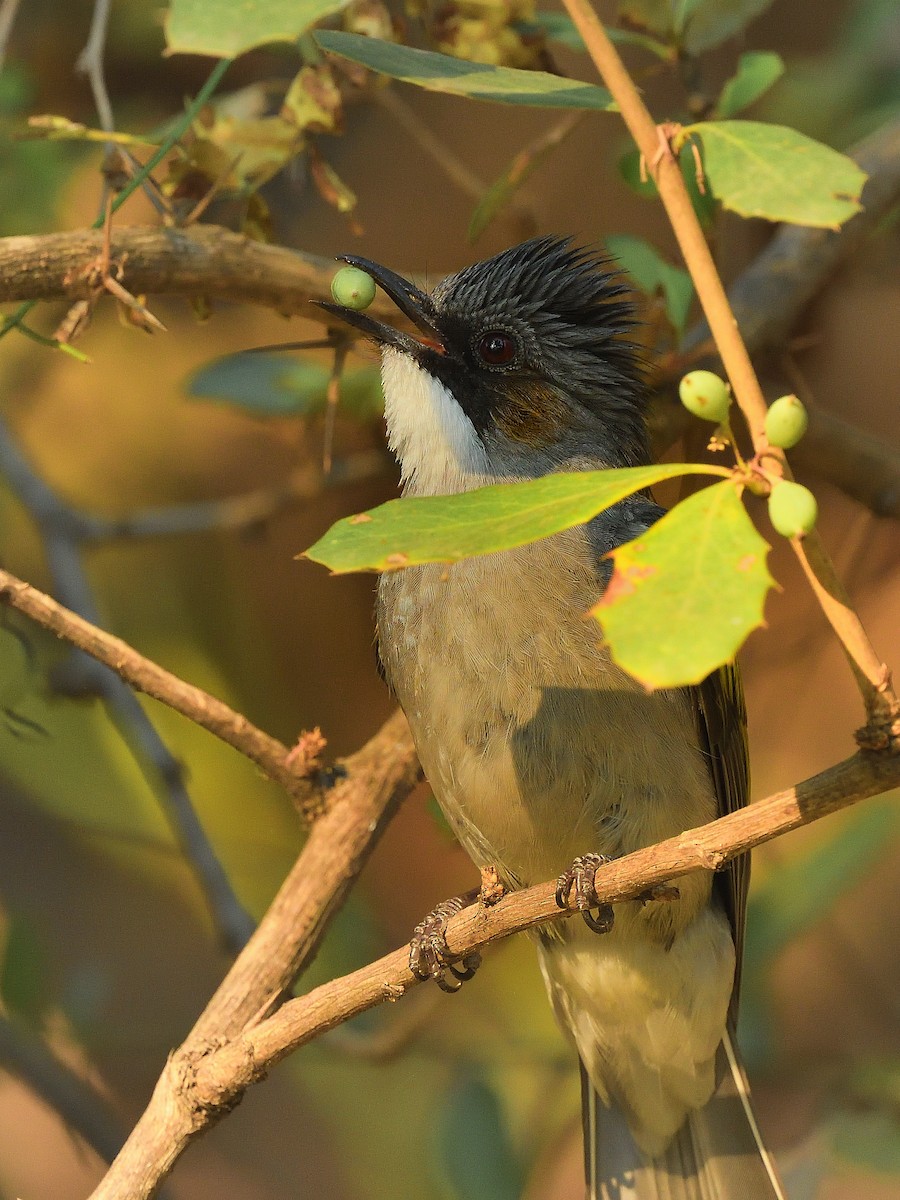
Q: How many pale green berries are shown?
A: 4